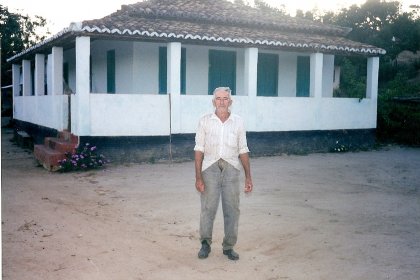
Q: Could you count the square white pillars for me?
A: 9